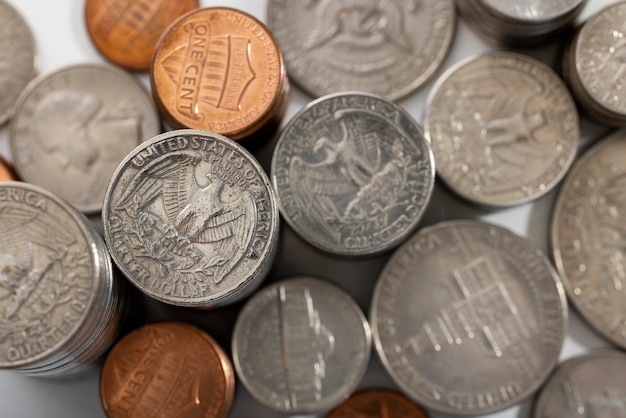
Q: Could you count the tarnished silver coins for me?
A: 13